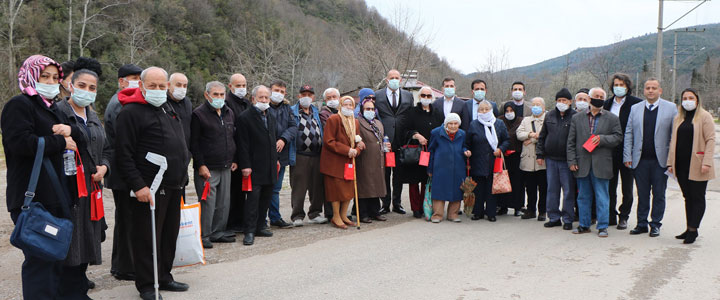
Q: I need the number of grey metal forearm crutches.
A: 1